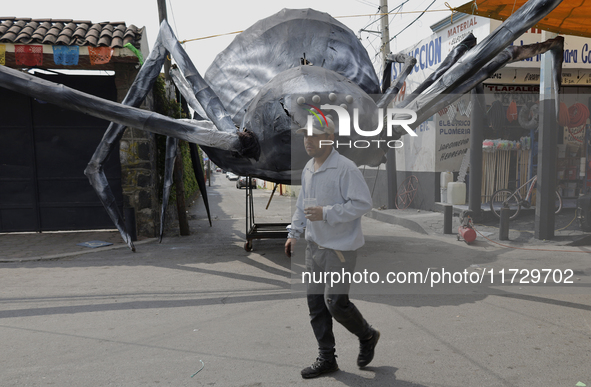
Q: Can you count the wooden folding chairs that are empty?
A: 0